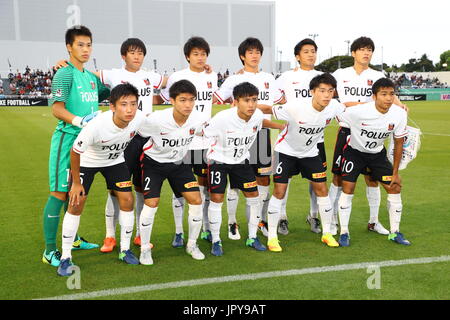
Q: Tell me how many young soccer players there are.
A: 11